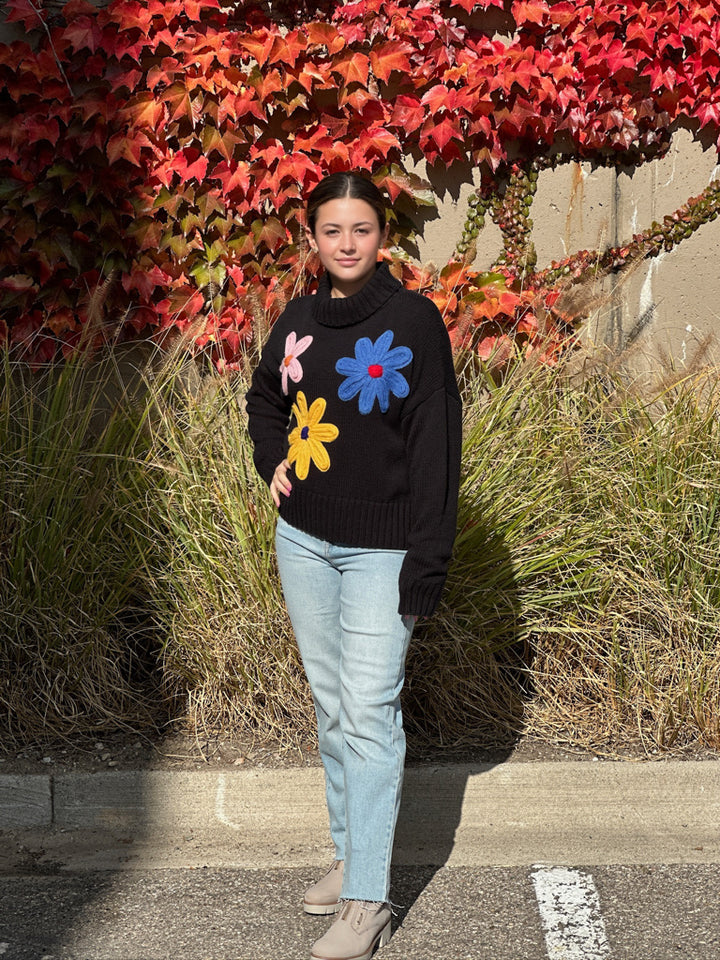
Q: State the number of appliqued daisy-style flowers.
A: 3